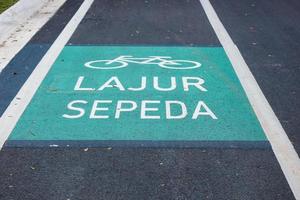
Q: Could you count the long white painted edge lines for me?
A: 2